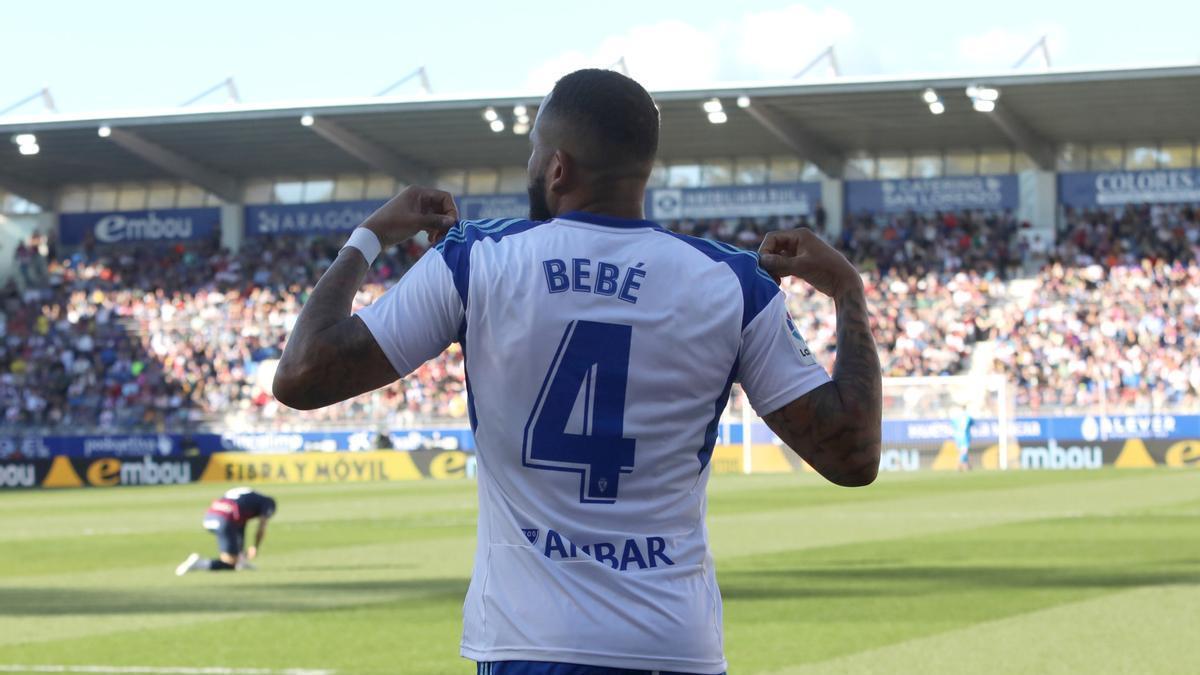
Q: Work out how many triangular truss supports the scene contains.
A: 6